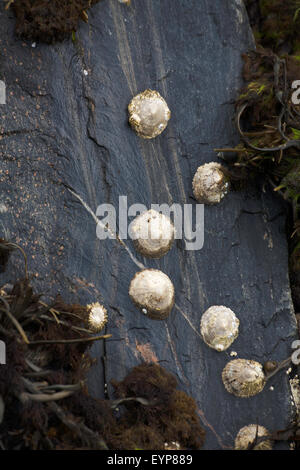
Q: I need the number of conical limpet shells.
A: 8